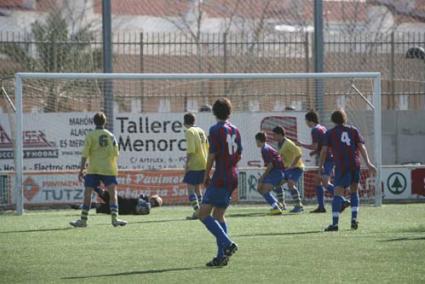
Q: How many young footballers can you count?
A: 8